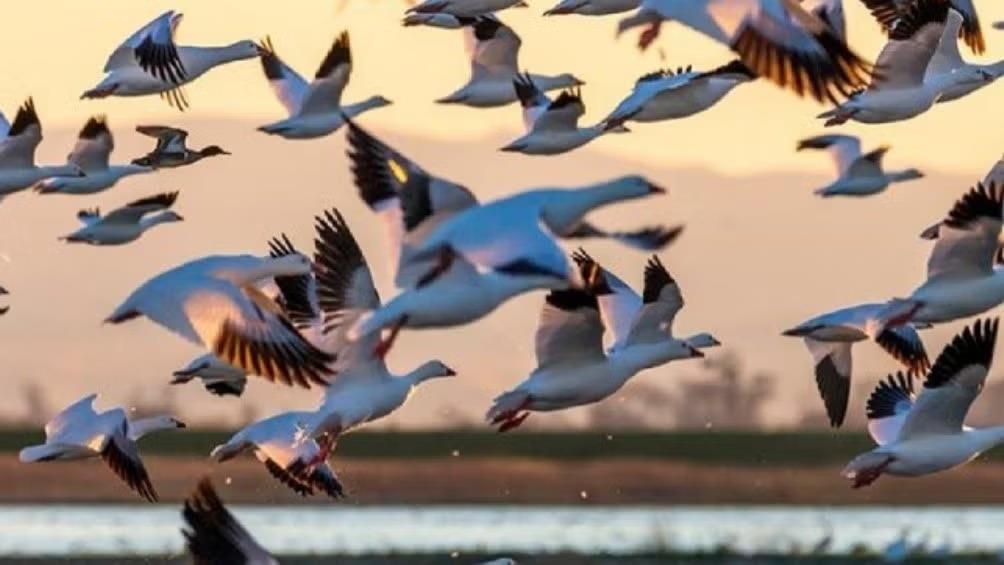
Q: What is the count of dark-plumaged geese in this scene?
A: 1